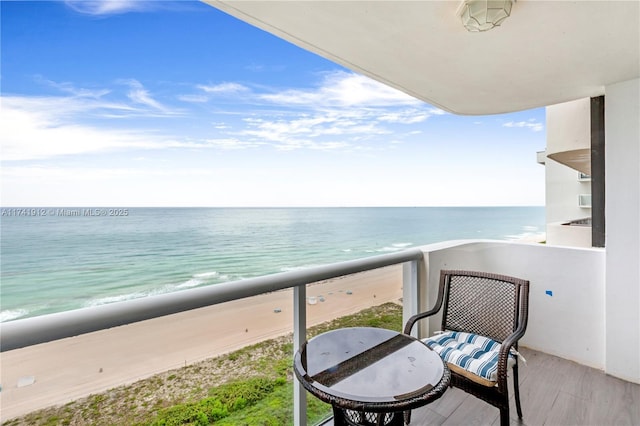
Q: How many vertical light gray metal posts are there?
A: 2